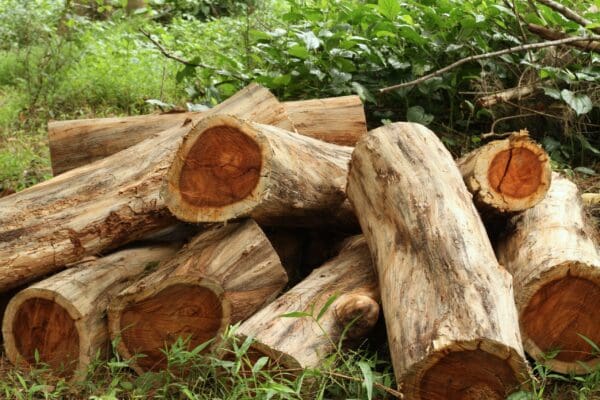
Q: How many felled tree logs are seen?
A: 9